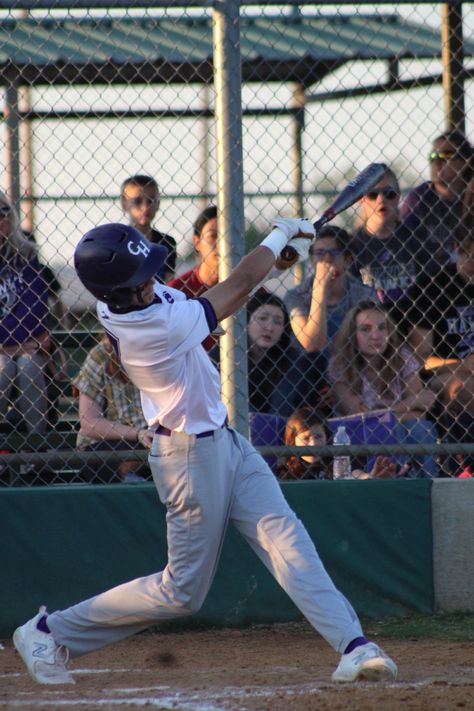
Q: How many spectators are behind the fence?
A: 11